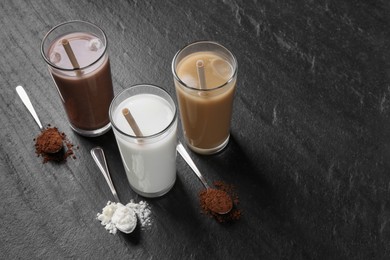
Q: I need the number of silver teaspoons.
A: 3